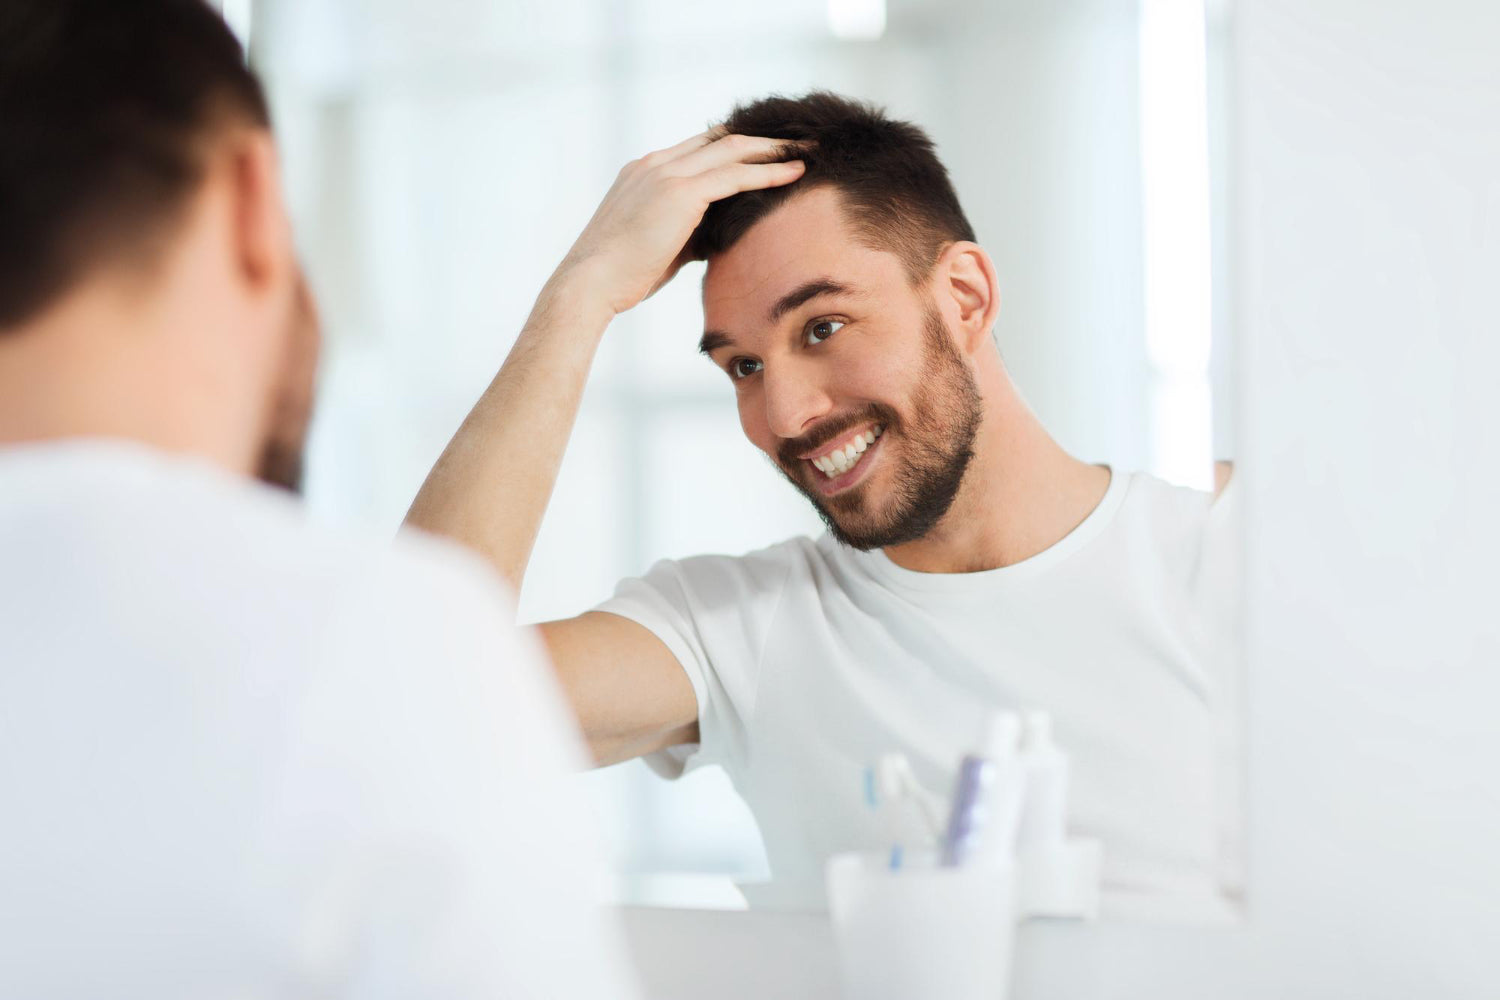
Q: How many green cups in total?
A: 0